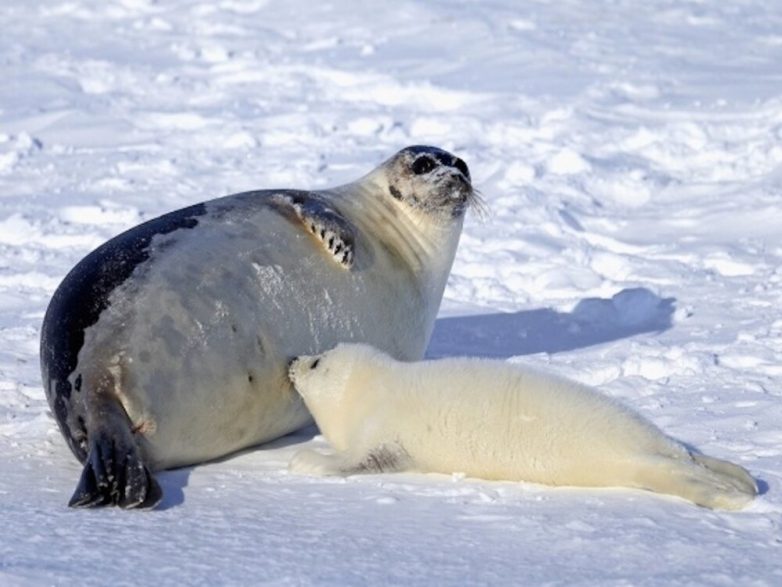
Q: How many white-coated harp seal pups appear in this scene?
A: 1